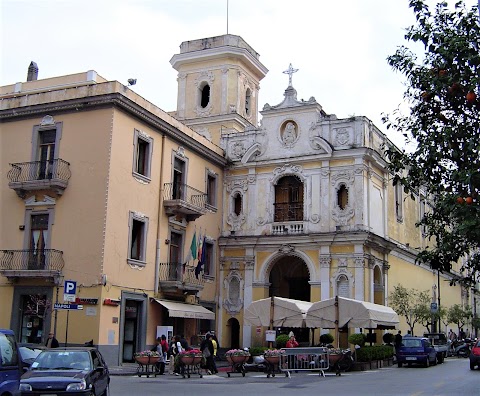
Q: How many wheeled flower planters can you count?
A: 5